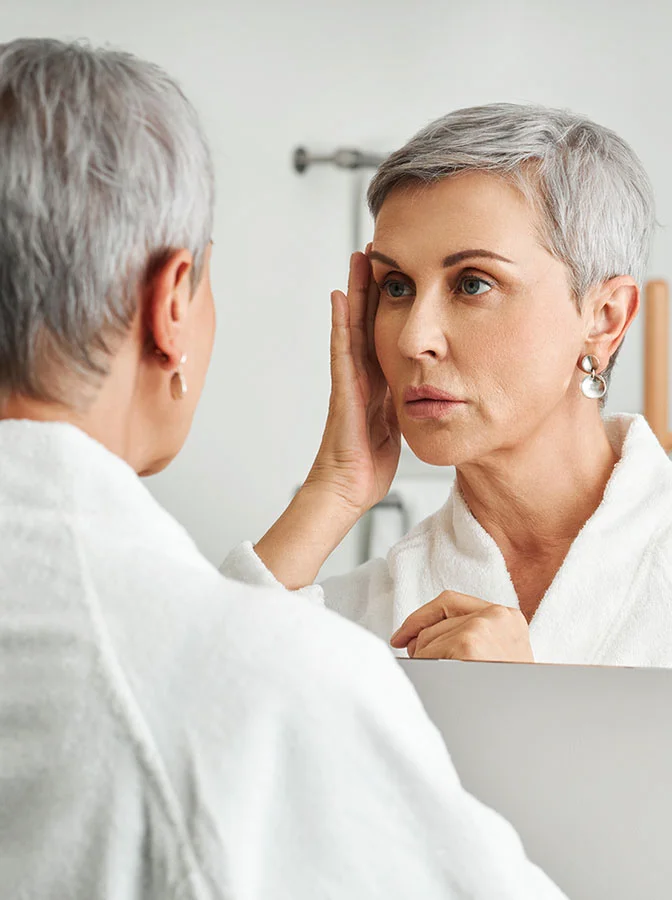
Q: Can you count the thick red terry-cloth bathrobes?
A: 0